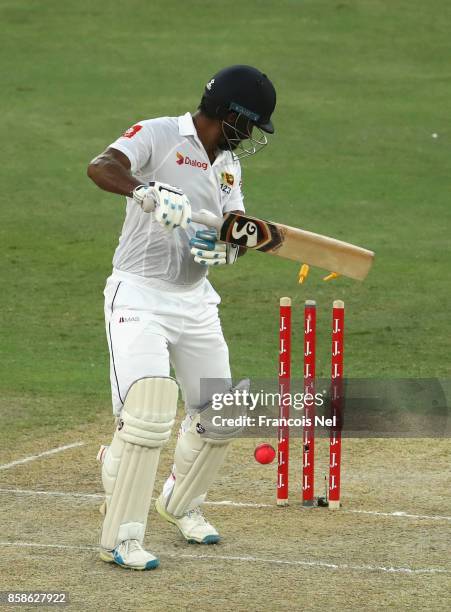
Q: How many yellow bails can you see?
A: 2